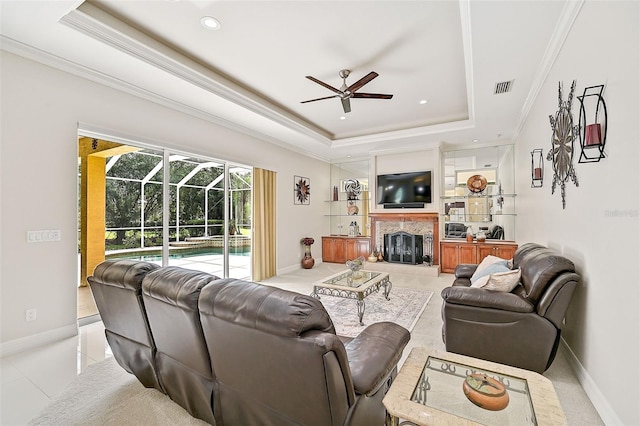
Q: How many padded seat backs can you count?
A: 5